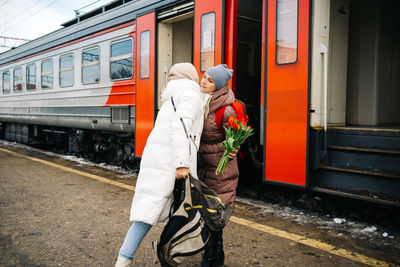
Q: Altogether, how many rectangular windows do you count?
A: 10